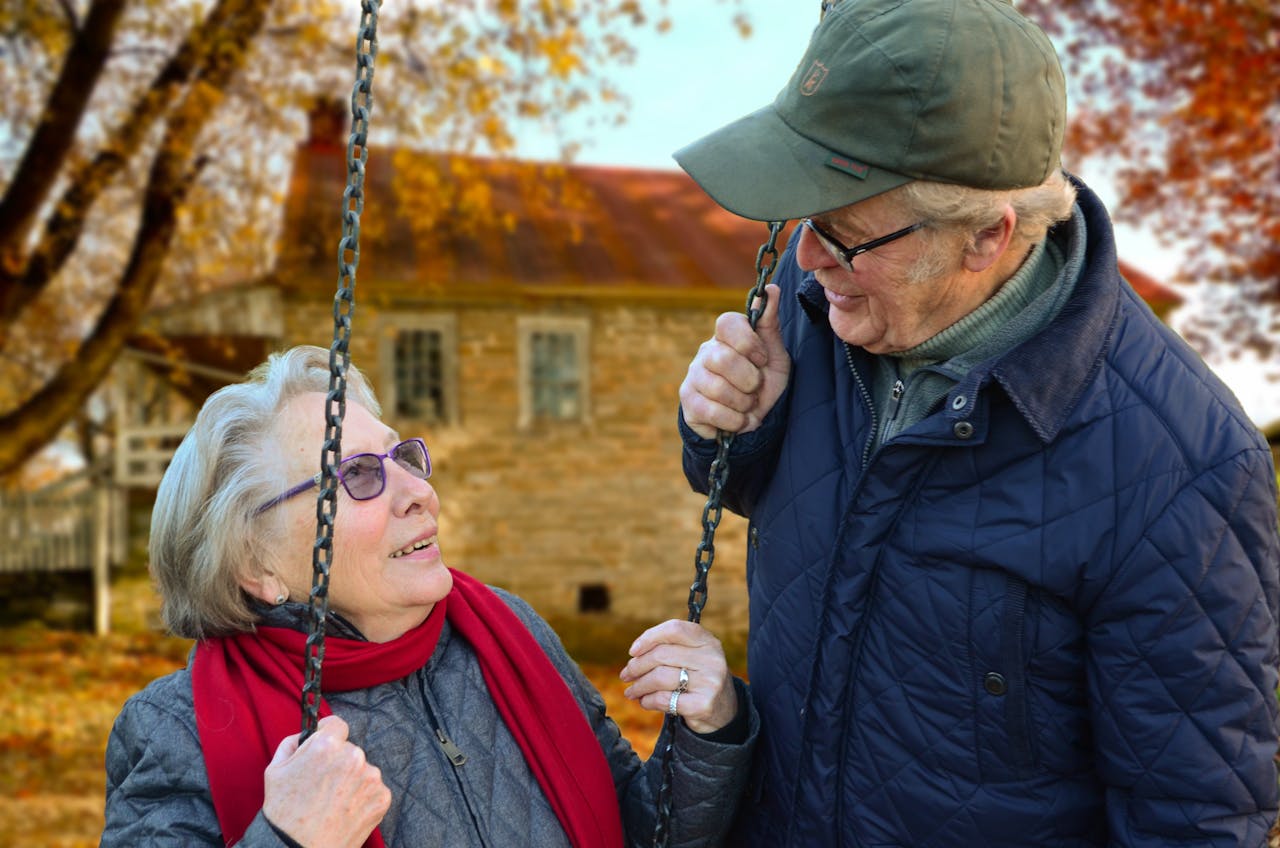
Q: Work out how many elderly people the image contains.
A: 2